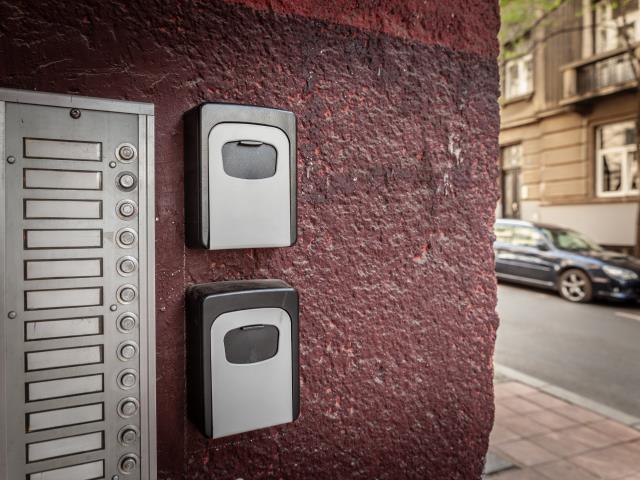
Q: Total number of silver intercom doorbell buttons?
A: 12